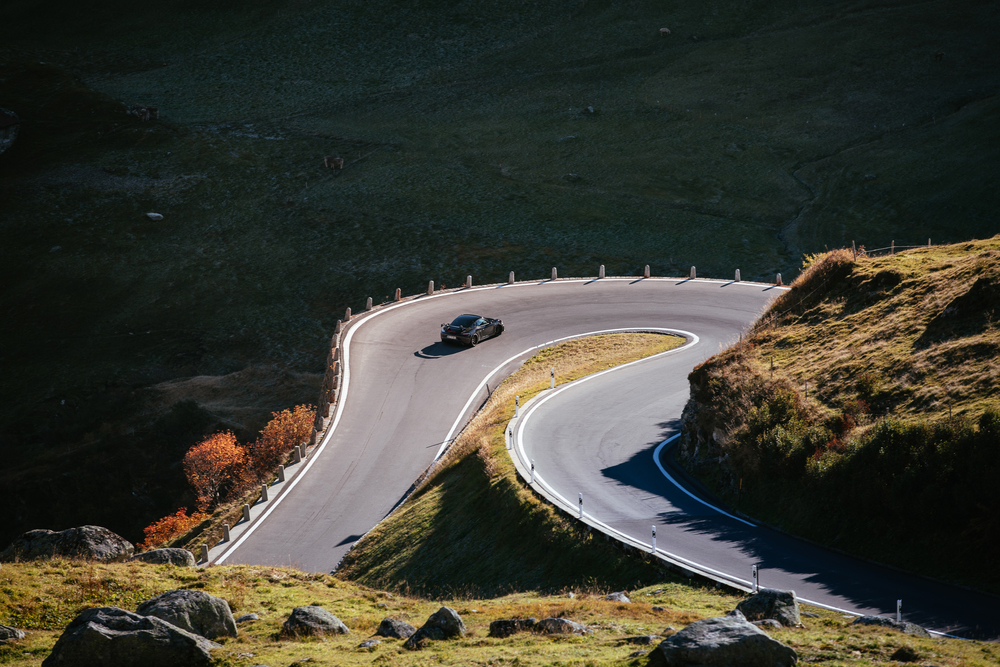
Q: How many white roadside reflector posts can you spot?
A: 8